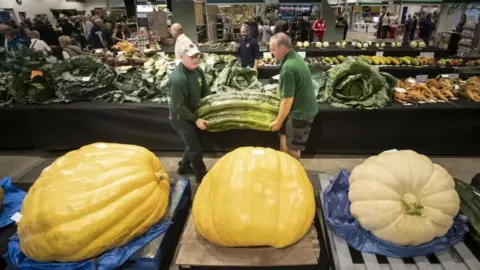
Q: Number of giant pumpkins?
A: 3